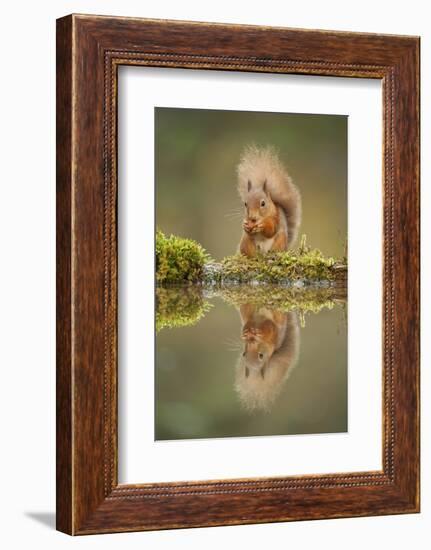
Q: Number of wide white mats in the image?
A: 1